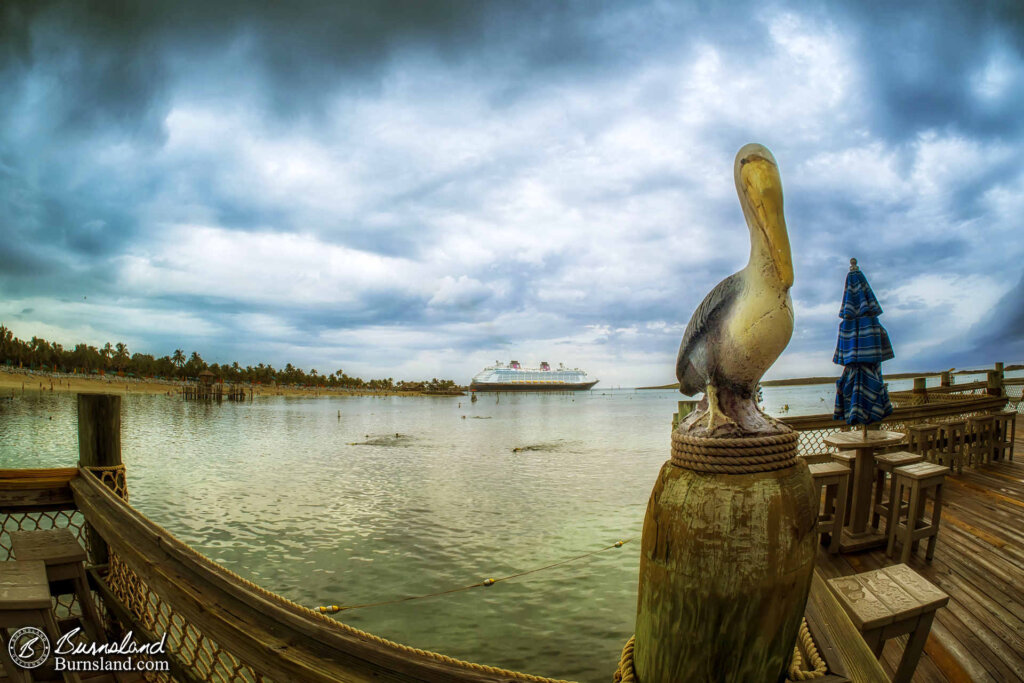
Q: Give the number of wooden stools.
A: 11